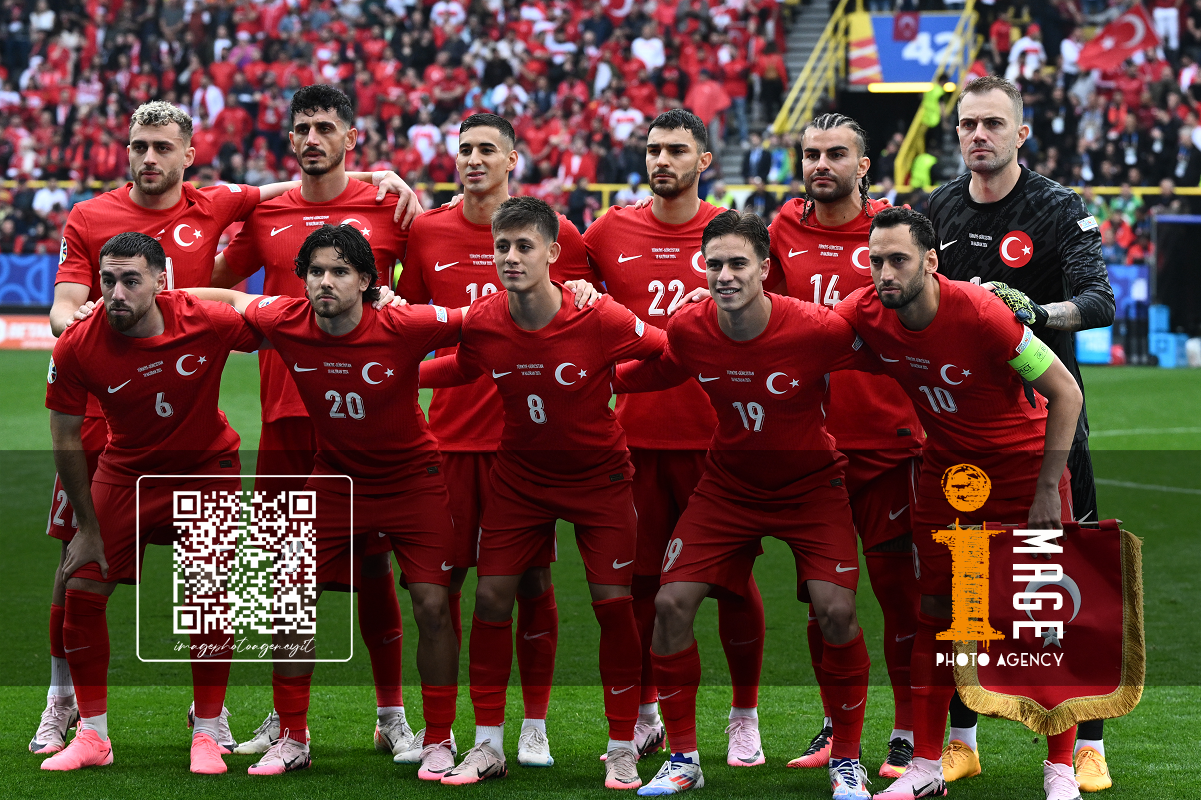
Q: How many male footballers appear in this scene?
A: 11